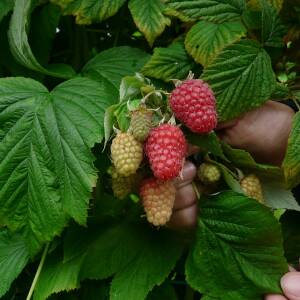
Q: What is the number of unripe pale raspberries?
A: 6